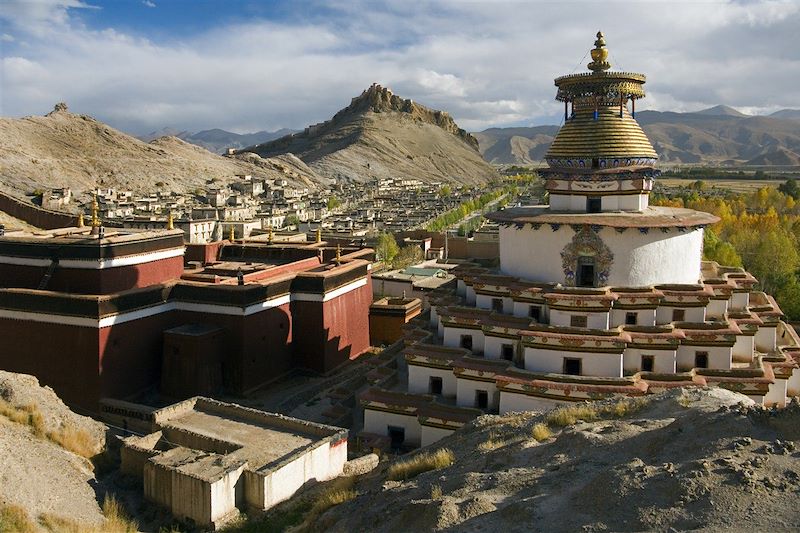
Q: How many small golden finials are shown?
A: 7